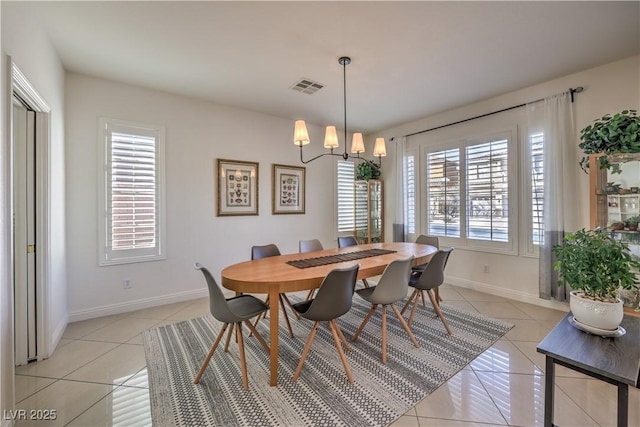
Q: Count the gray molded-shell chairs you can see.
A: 8